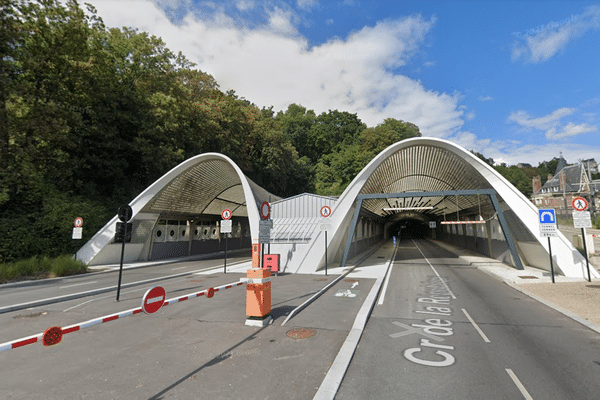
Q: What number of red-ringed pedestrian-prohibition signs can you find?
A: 4